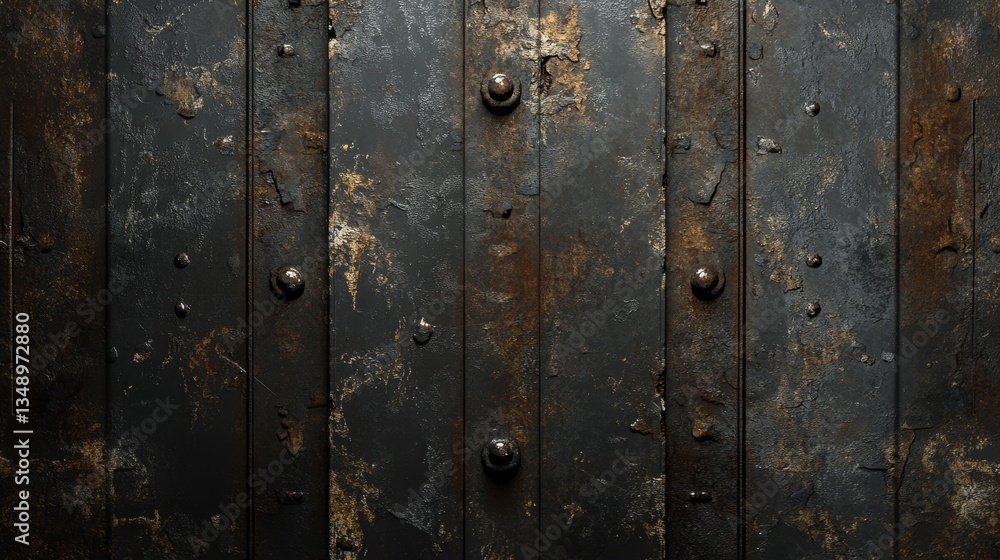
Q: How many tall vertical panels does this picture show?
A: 9